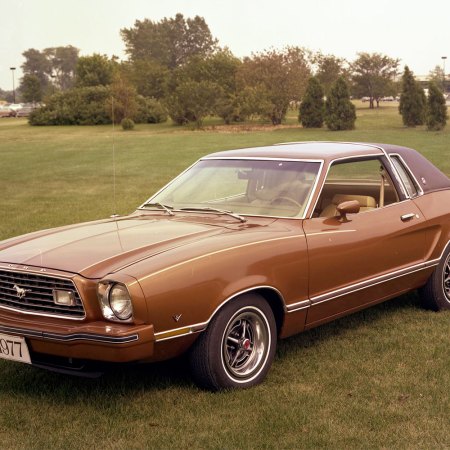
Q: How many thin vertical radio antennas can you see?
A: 1